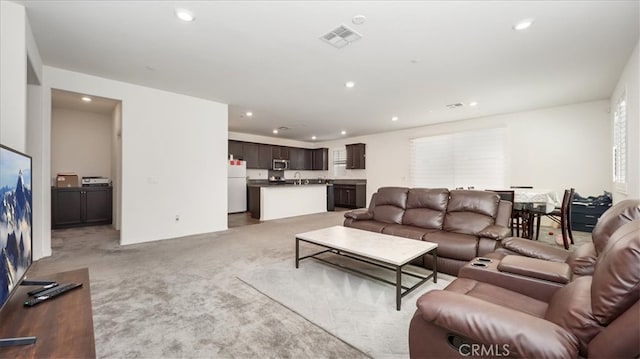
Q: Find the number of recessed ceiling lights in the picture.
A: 10